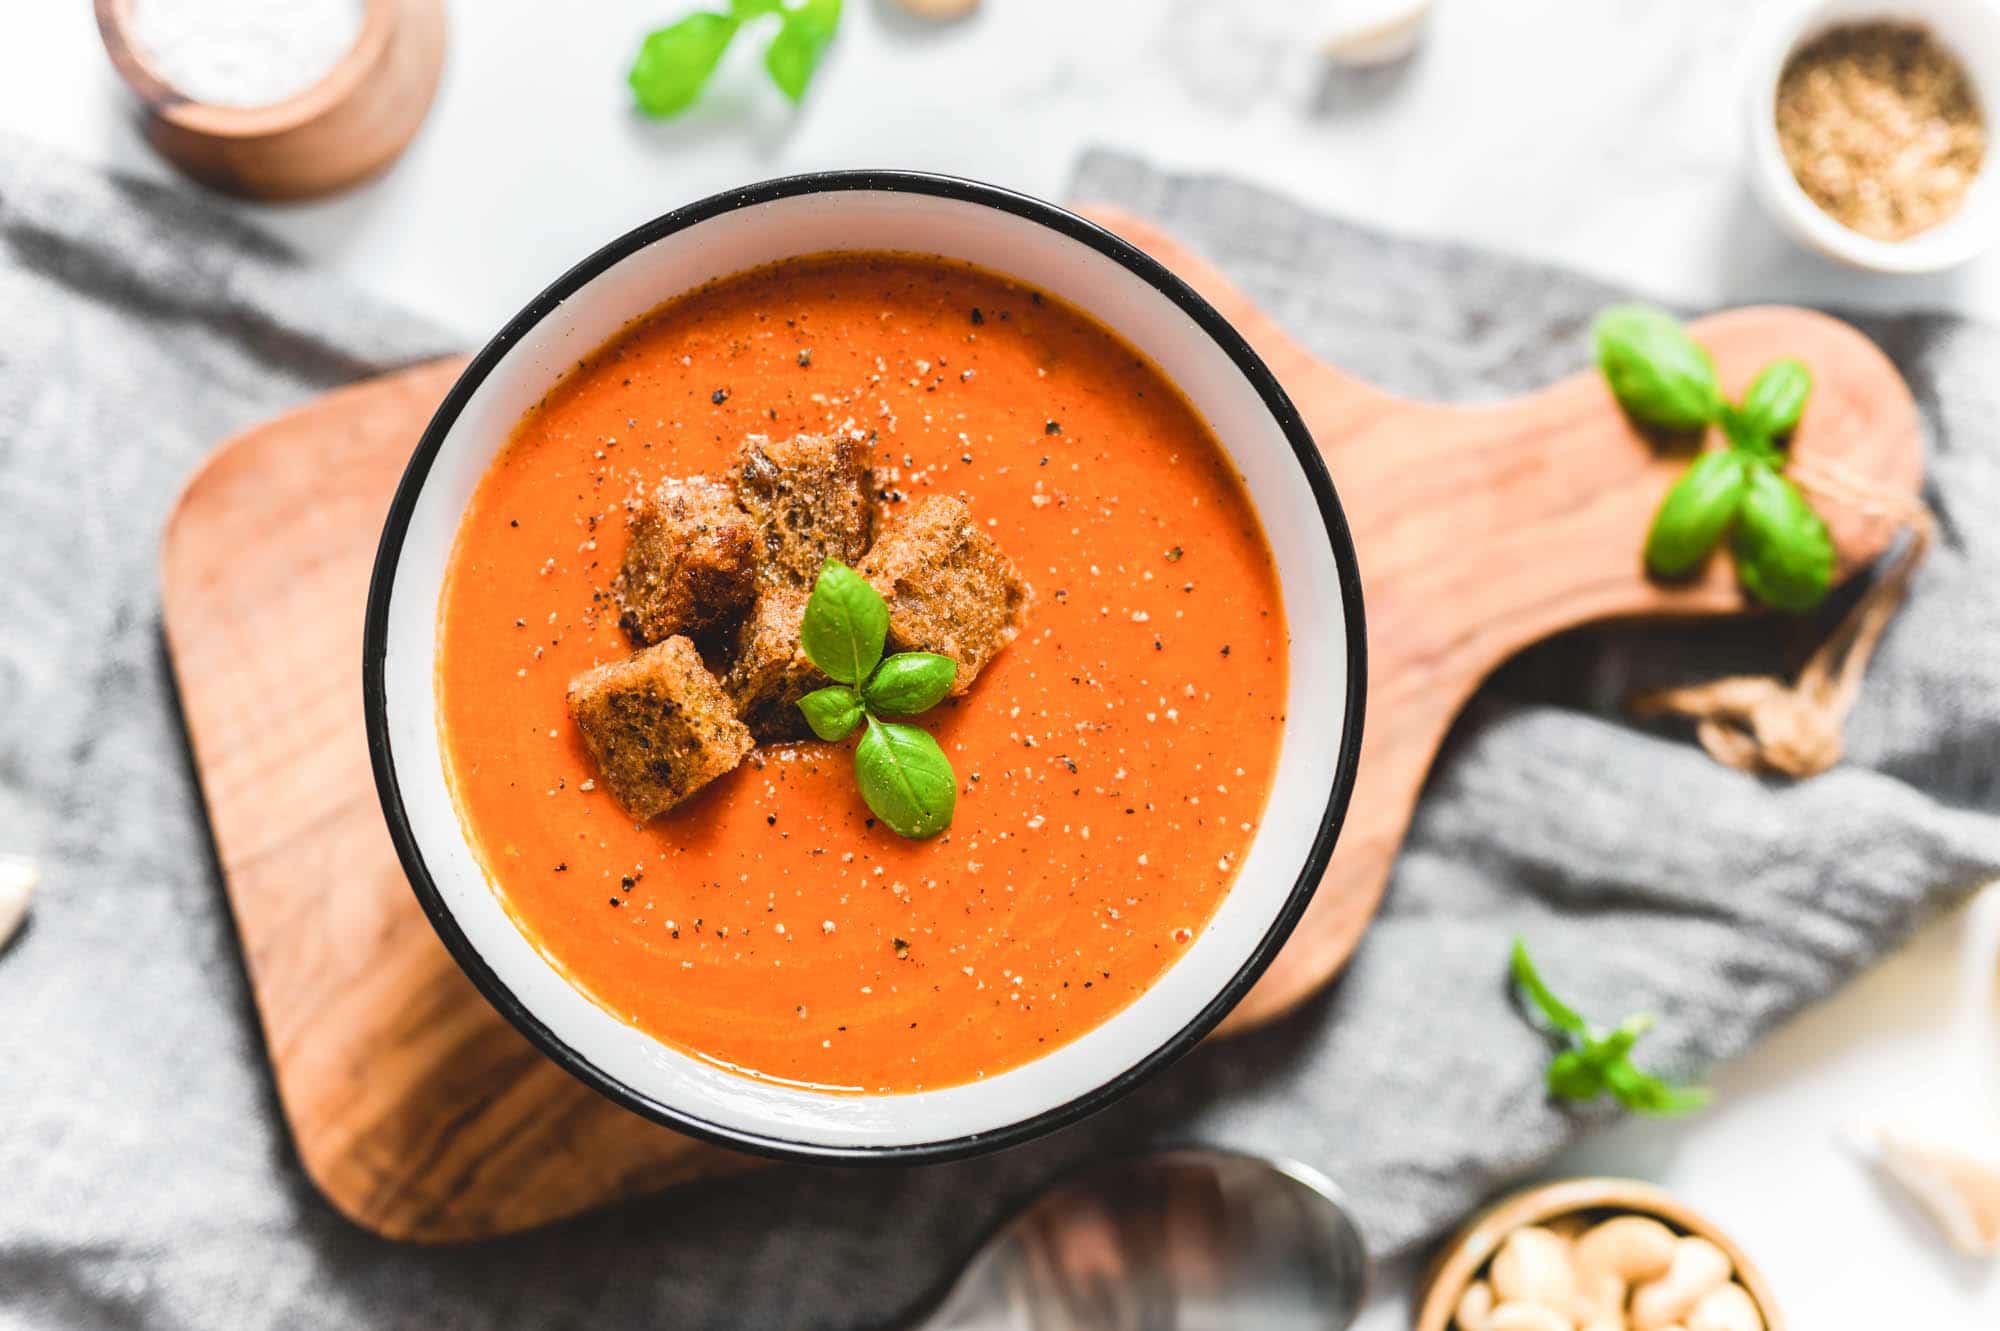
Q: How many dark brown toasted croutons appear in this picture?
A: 5